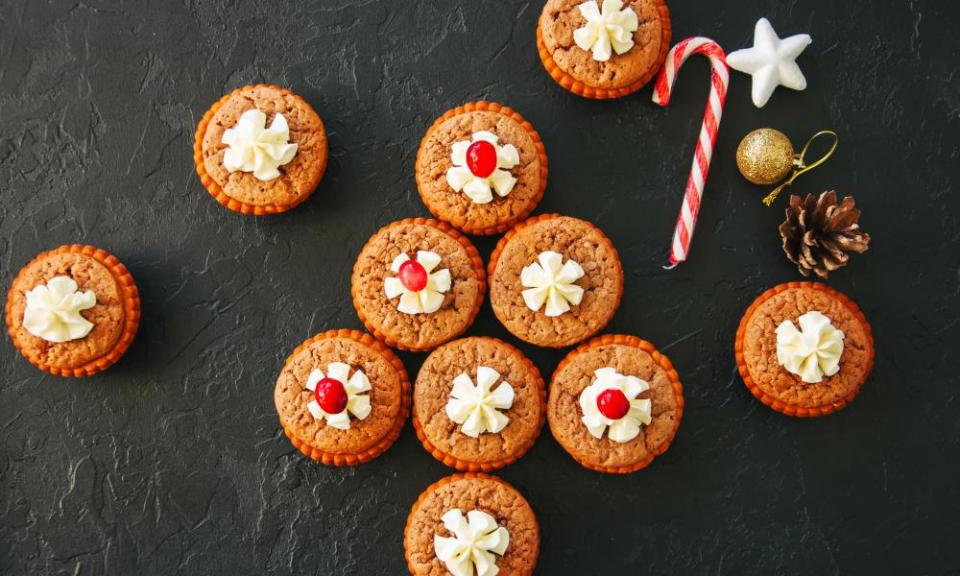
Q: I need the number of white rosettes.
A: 11